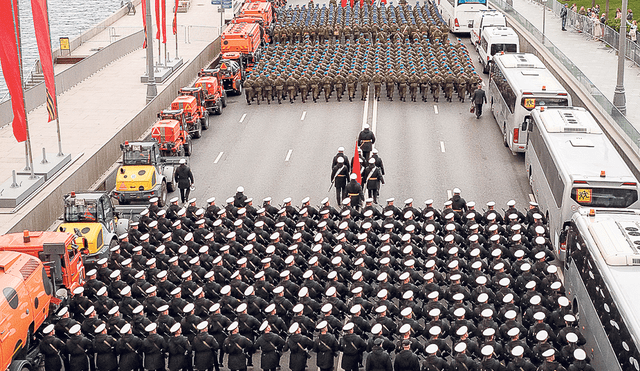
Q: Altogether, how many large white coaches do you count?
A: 4